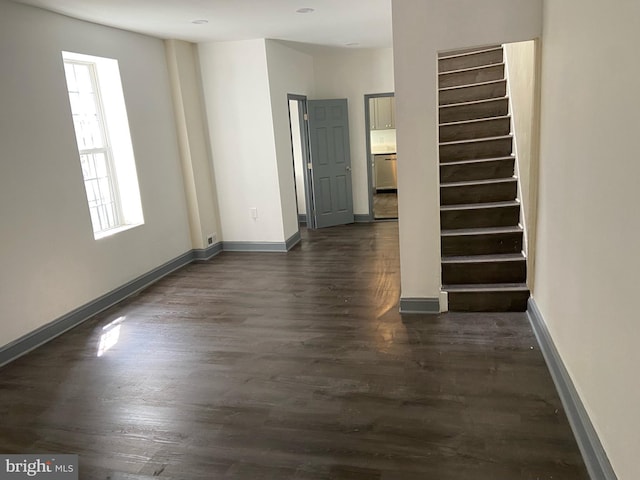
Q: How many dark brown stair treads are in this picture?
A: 12